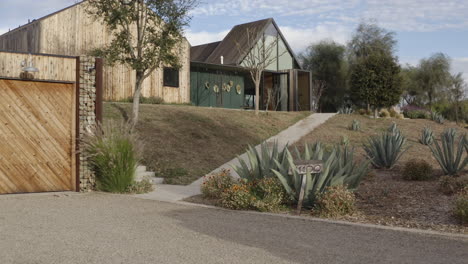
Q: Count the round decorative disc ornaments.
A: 6